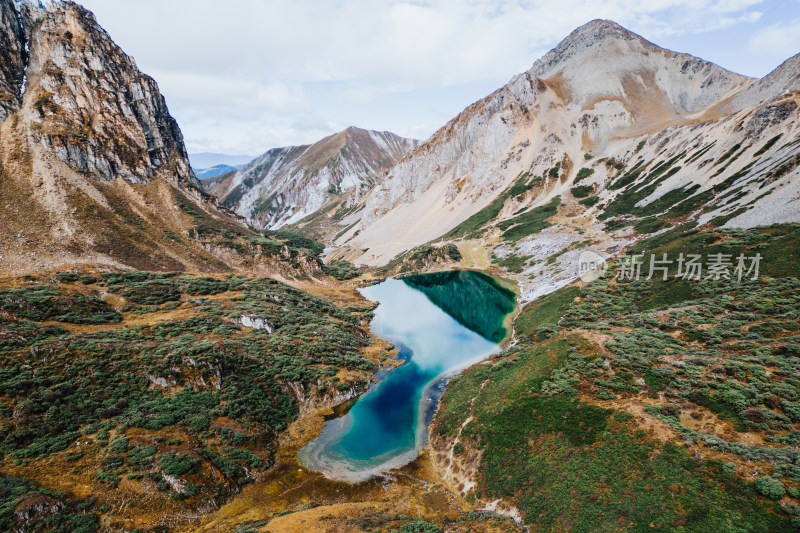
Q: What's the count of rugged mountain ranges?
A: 3